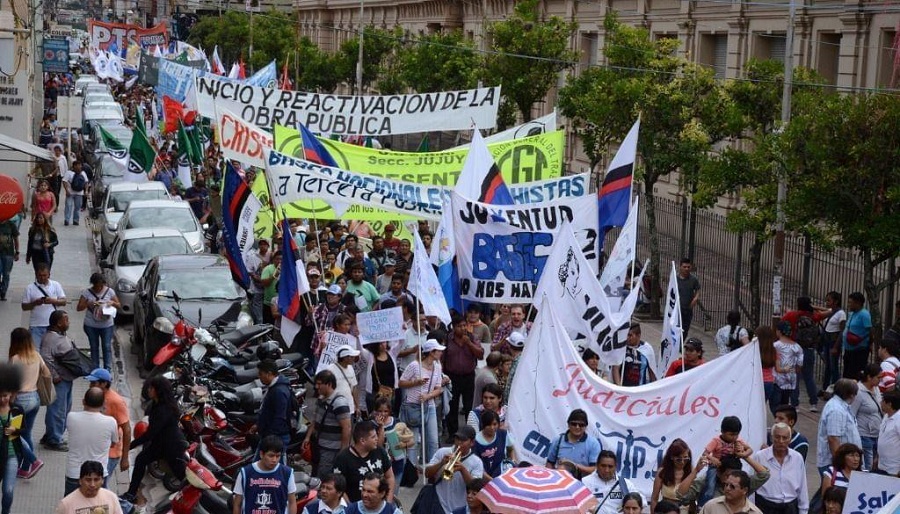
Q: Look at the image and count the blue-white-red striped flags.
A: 5